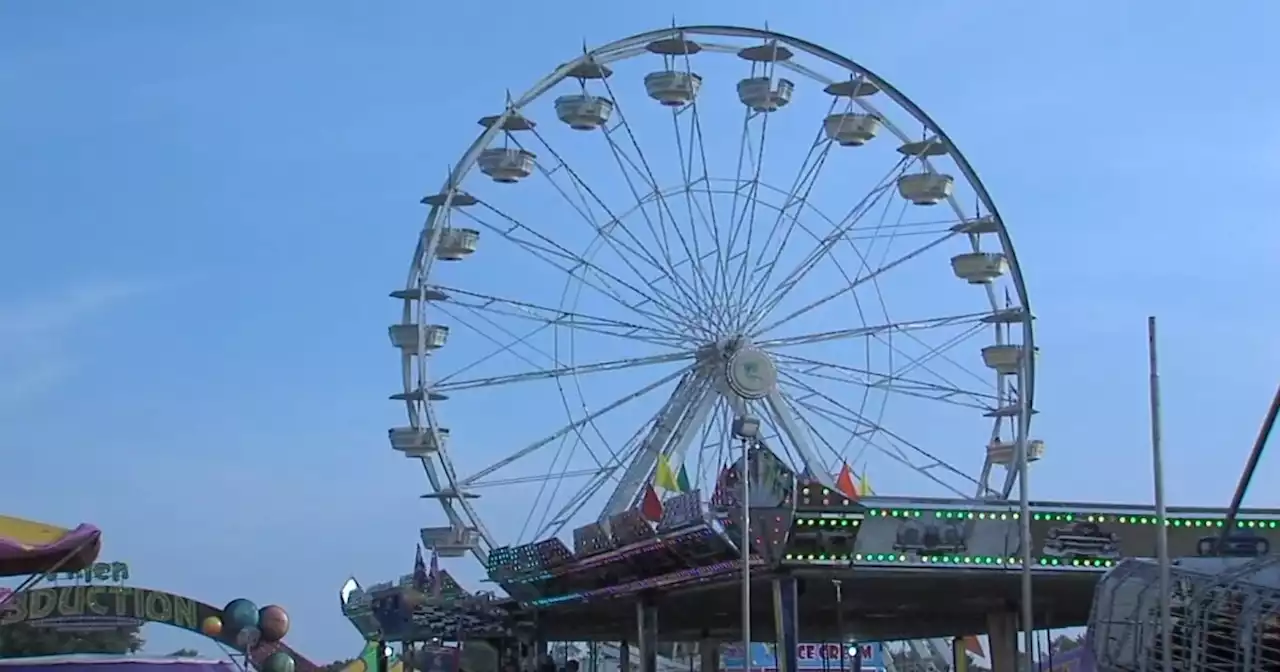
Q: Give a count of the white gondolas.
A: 13